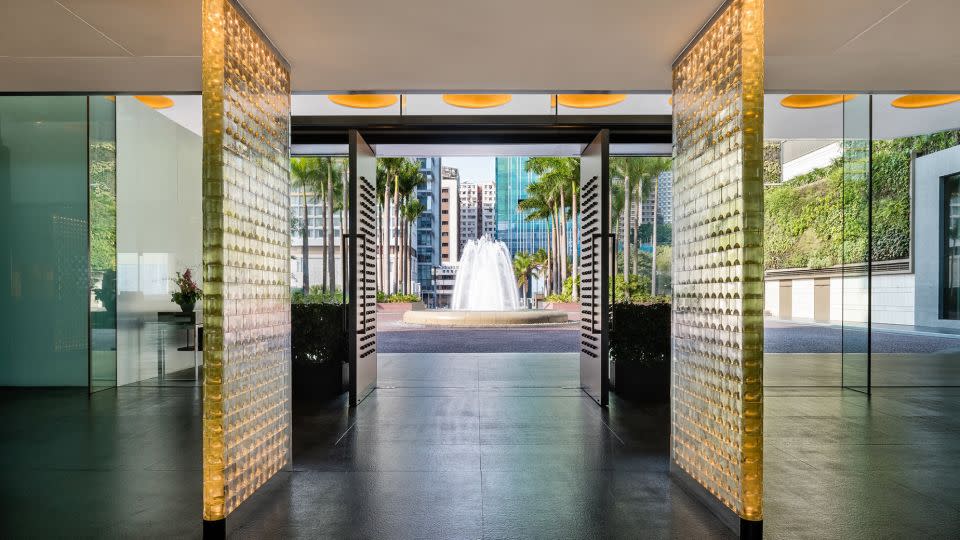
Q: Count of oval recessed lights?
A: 6